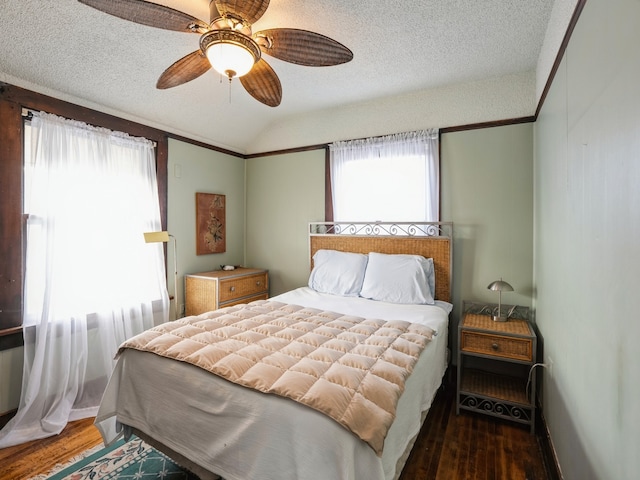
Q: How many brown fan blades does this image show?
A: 5